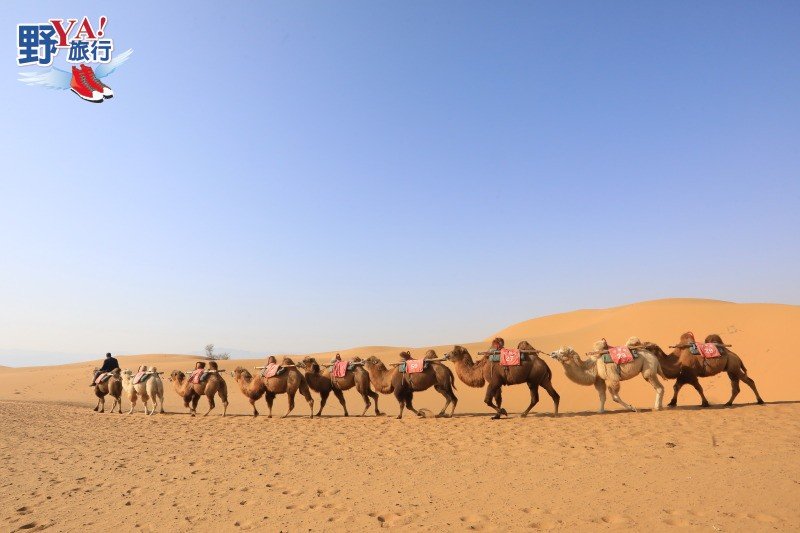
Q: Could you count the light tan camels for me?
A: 2